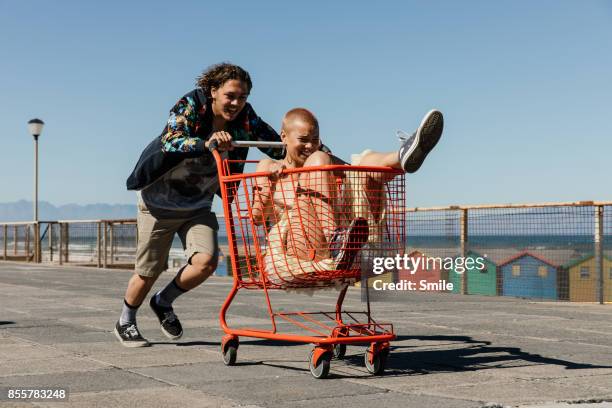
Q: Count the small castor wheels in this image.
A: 4